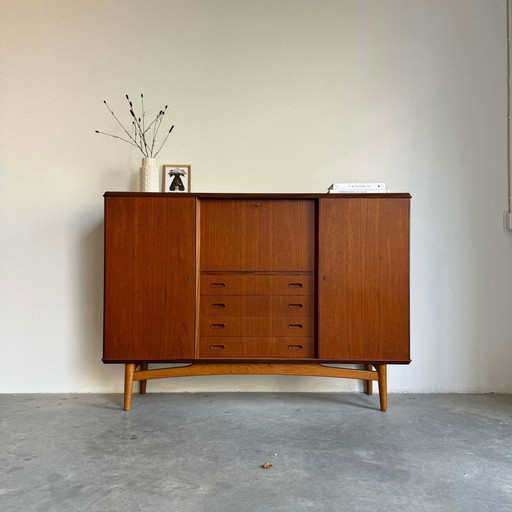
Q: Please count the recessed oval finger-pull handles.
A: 8